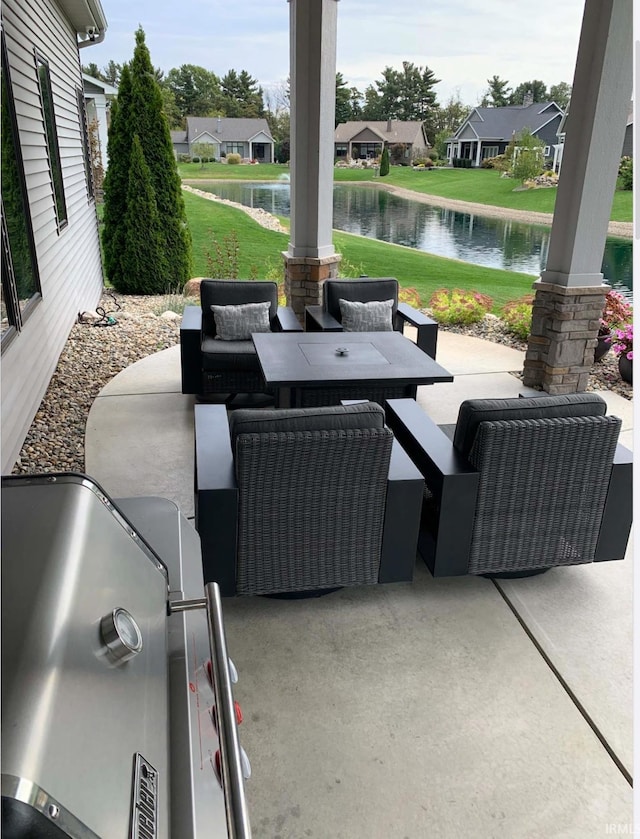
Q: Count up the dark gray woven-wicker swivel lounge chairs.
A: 4